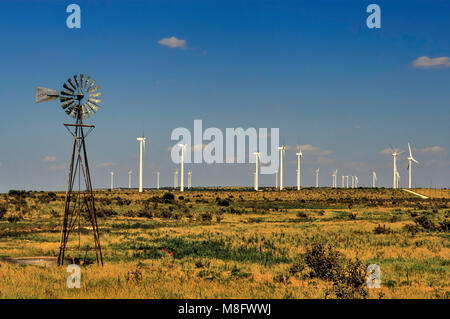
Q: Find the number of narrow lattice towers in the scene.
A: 1